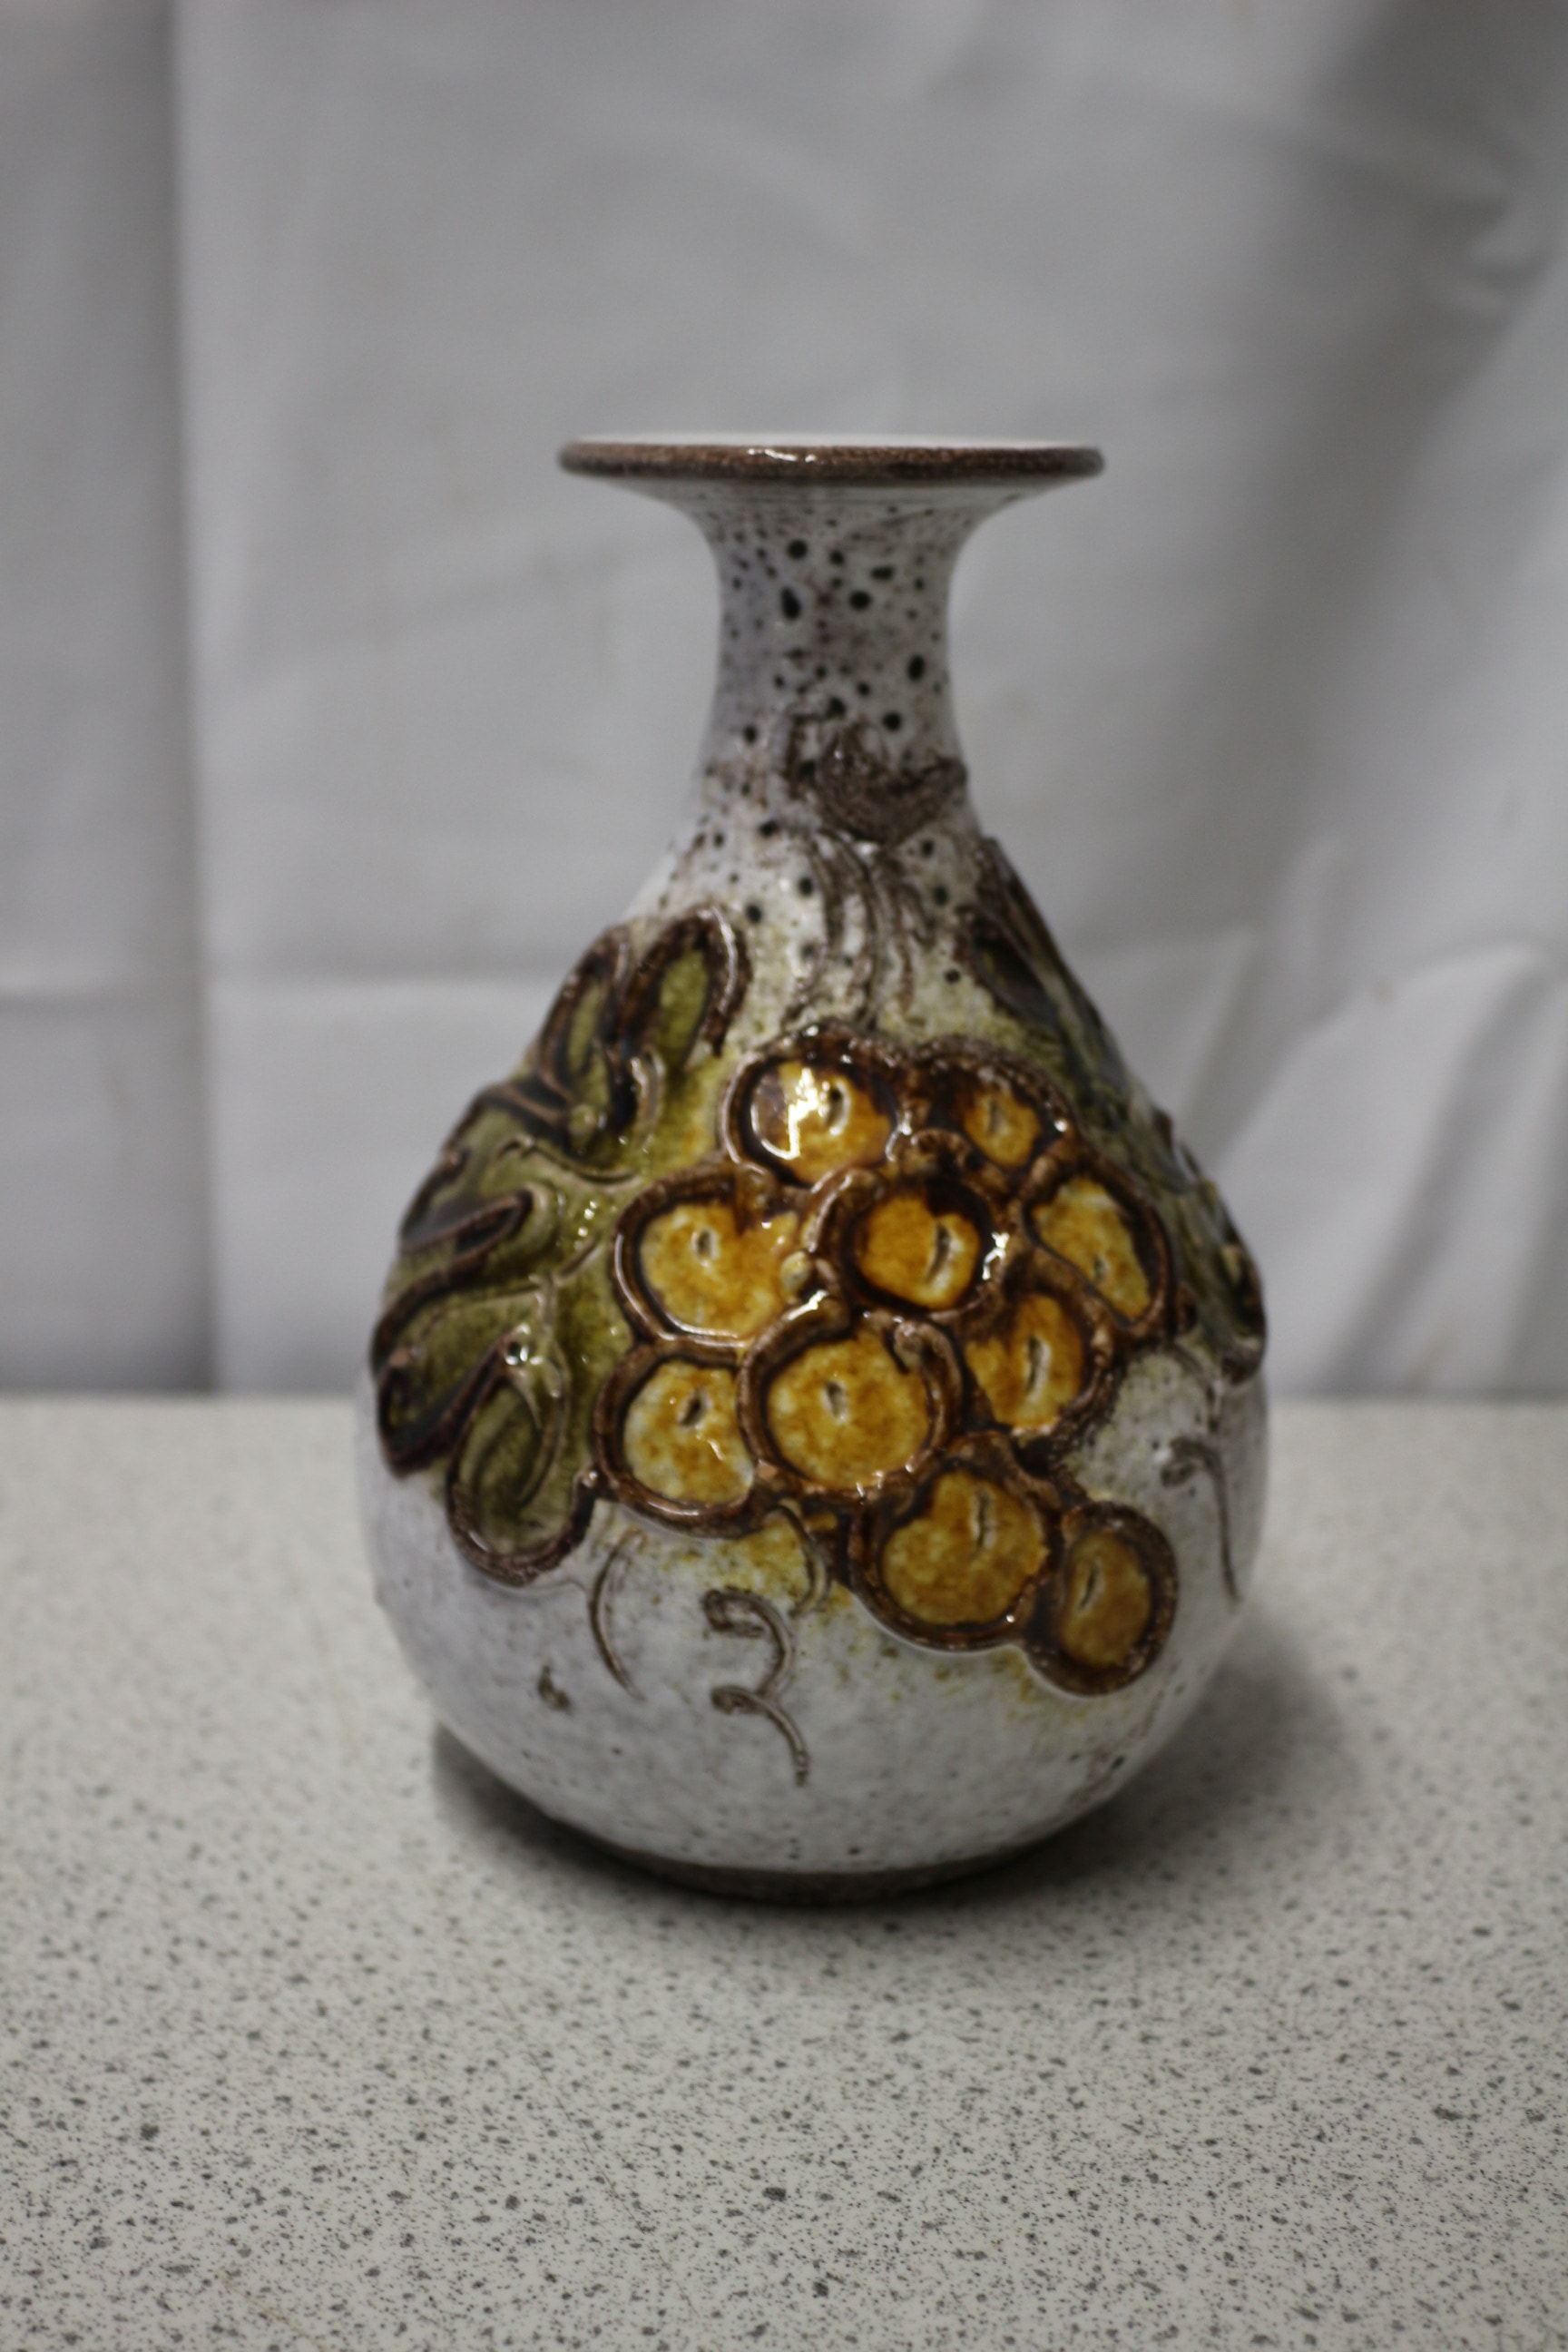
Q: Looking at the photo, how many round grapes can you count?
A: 10